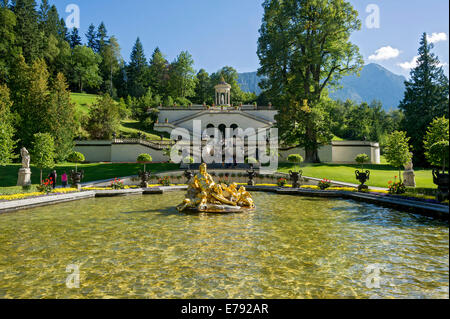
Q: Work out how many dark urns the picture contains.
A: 7